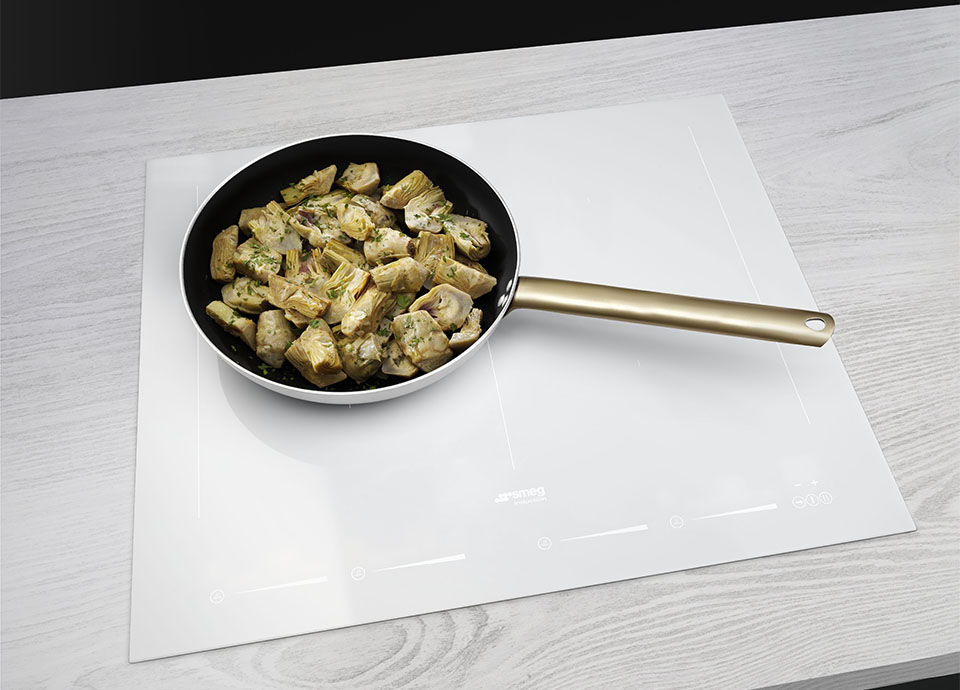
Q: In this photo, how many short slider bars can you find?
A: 4